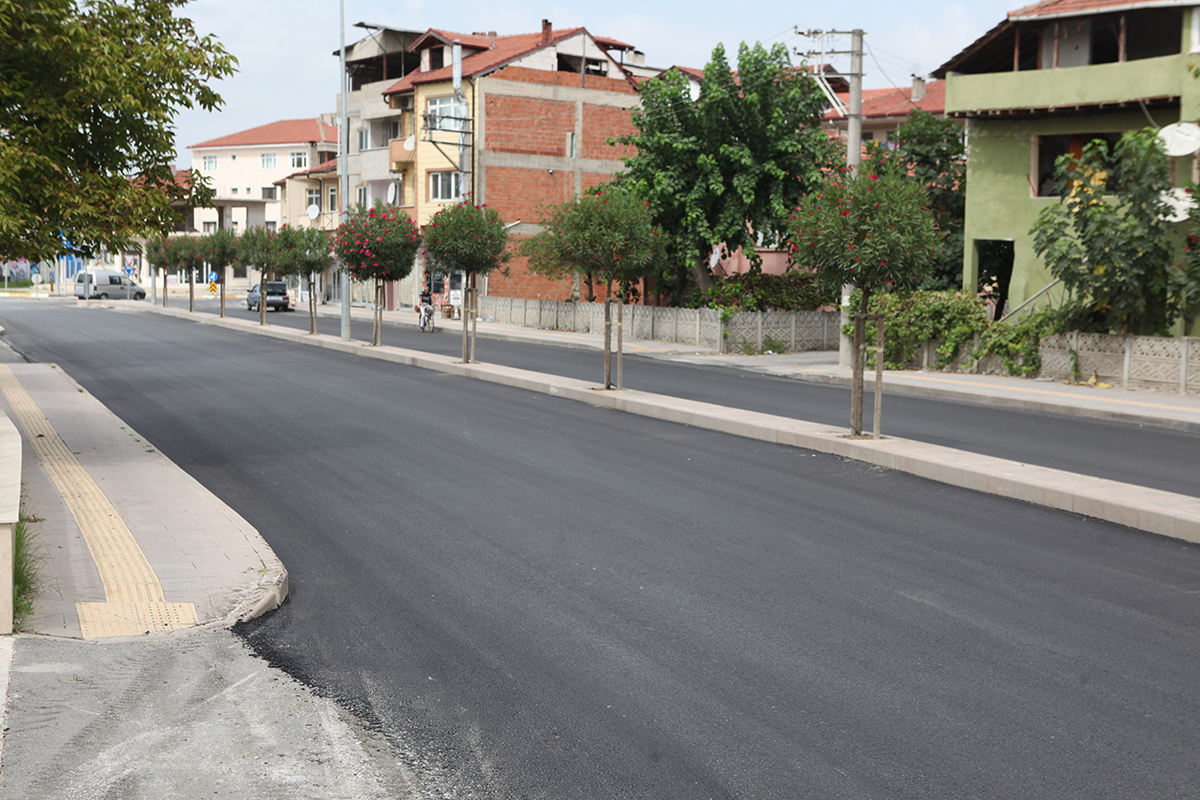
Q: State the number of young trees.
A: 9